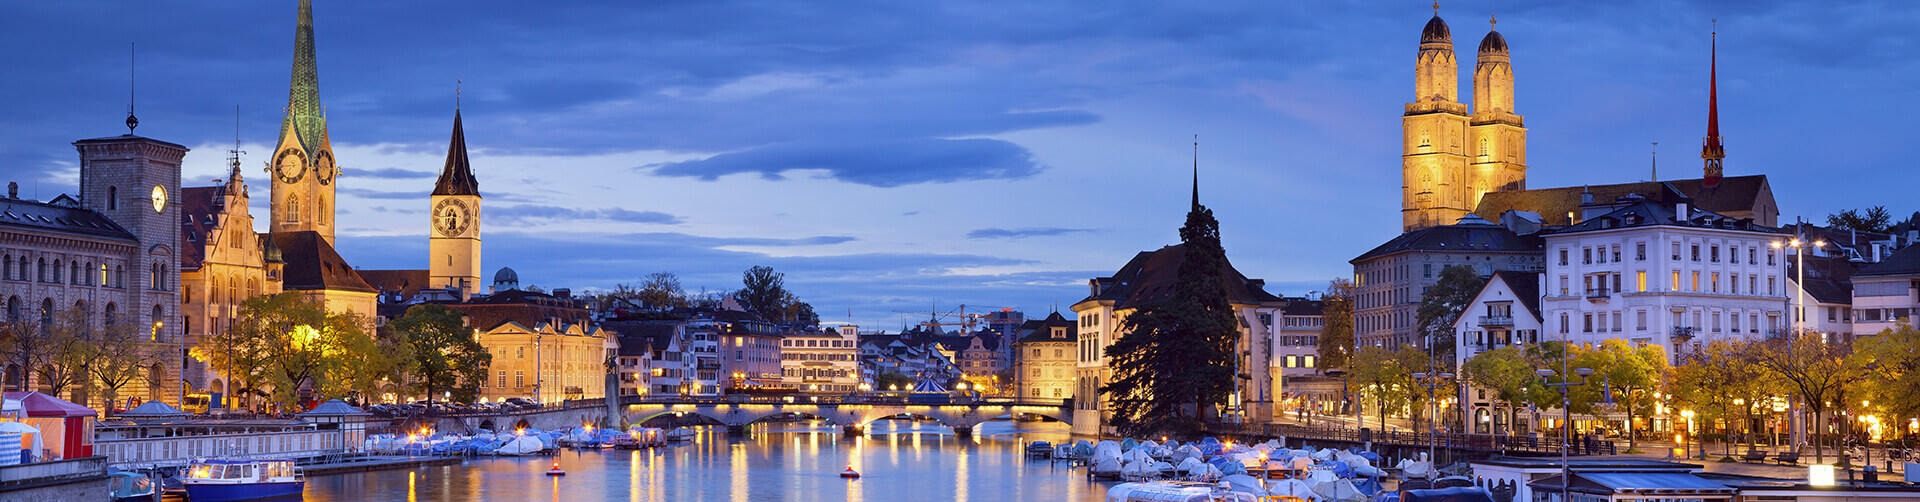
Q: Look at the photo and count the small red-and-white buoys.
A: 2